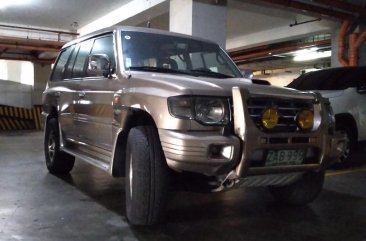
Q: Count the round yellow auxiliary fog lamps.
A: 2